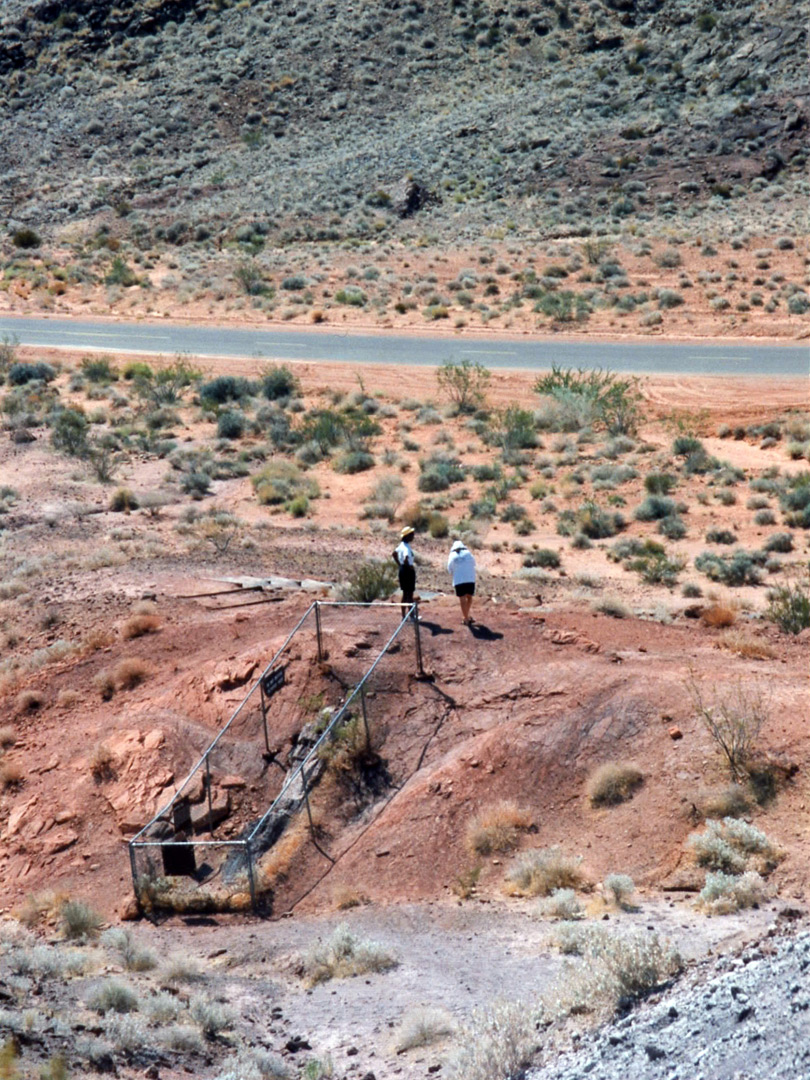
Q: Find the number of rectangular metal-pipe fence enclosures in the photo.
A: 1